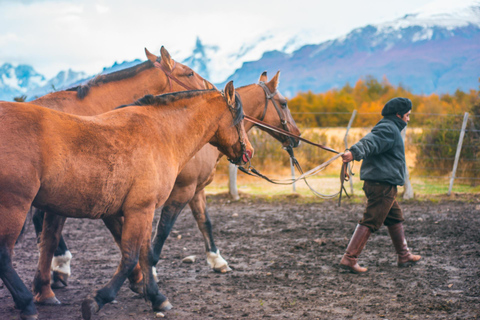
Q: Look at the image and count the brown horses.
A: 3